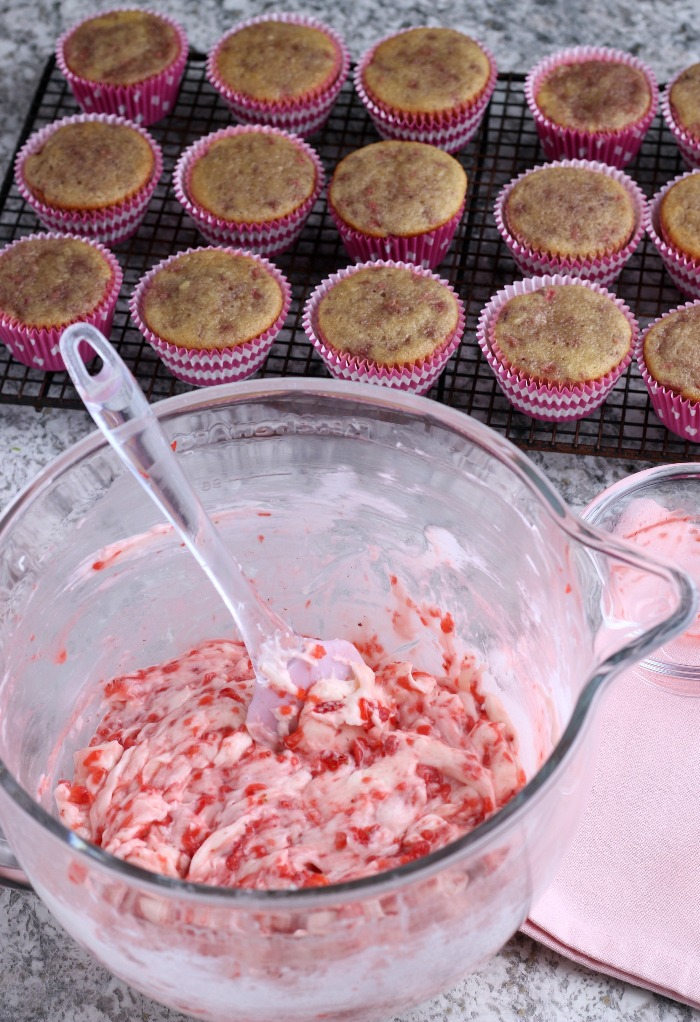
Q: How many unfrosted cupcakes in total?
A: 15